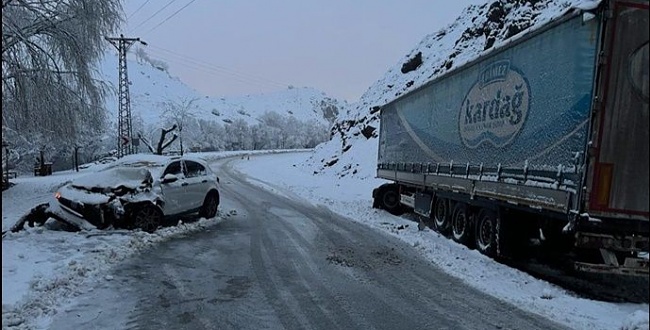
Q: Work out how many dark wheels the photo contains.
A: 6